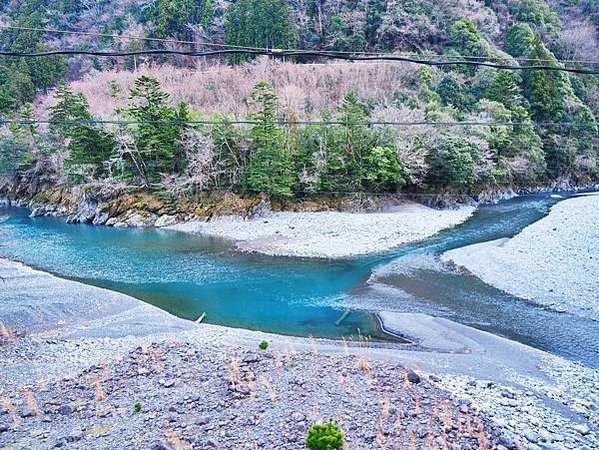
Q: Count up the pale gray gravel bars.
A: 3